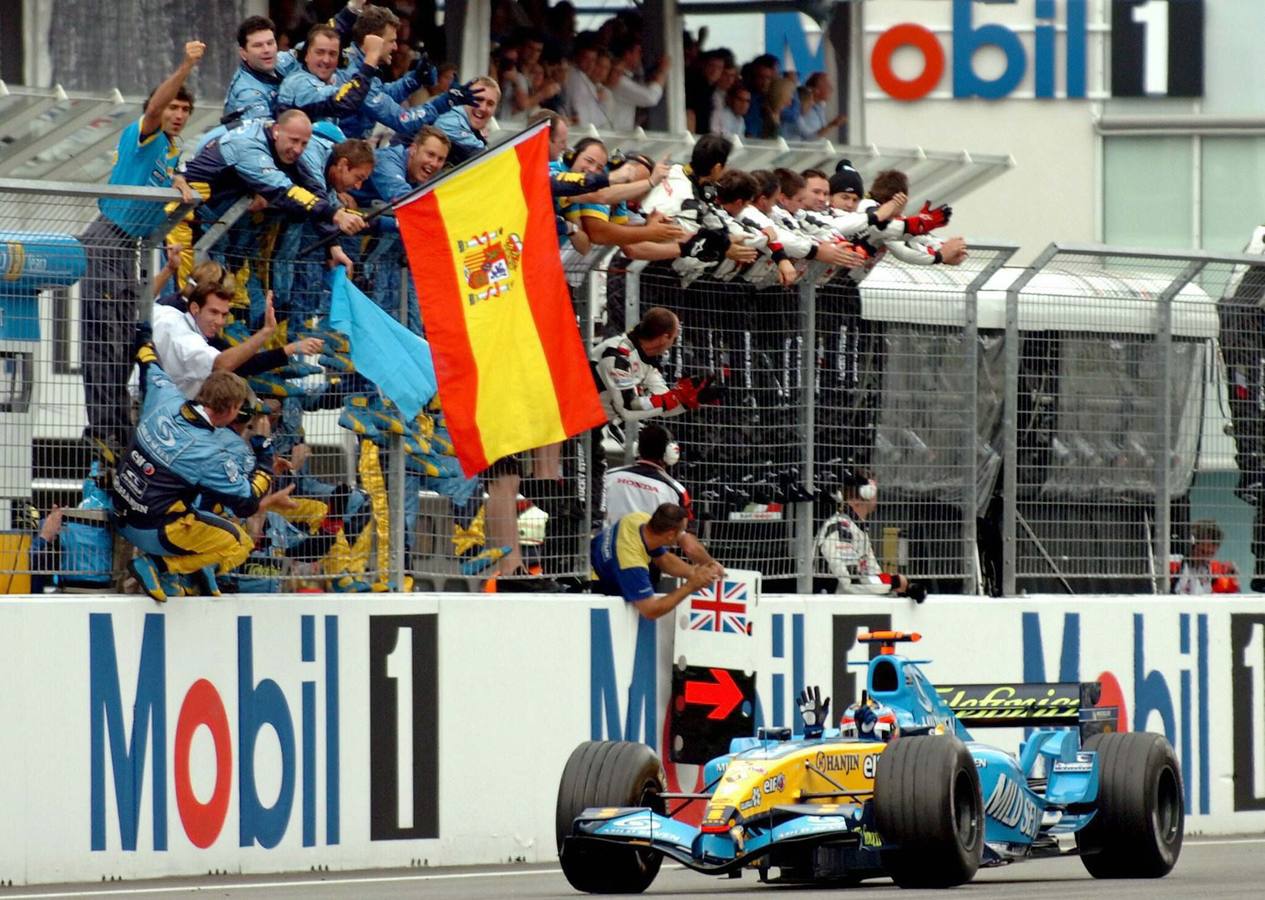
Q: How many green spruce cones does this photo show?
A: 0